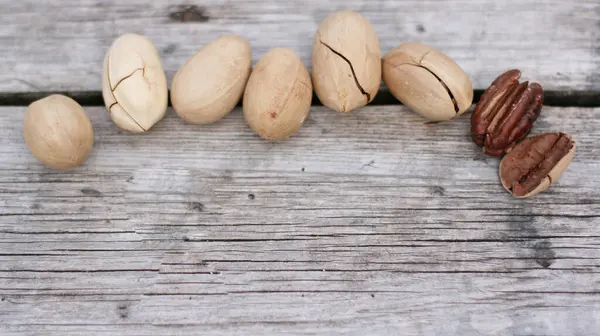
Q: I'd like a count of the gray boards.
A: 2